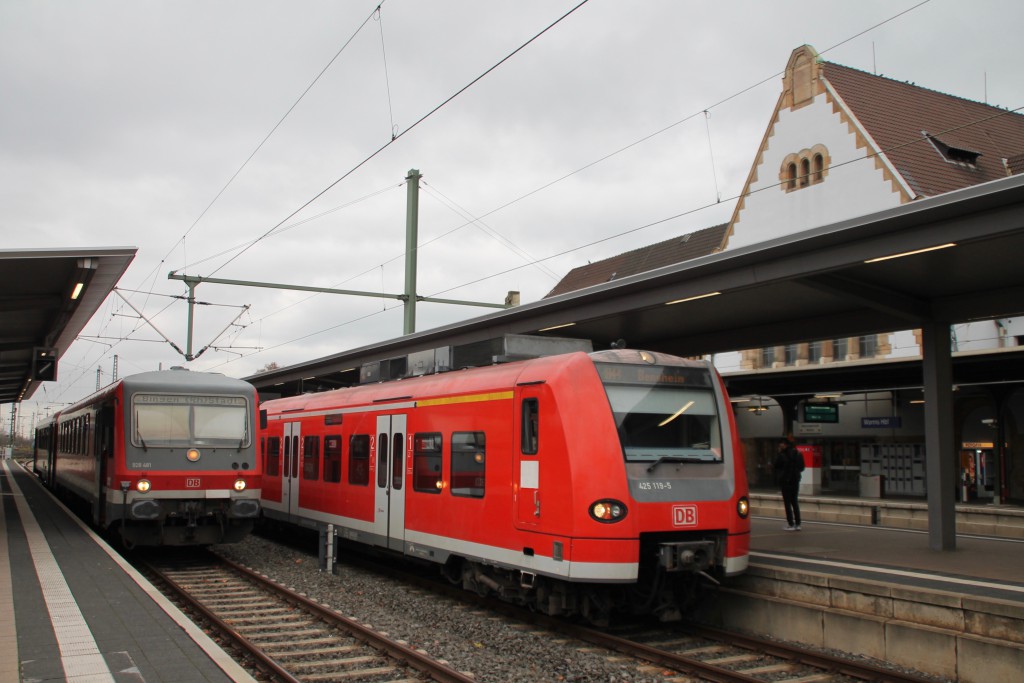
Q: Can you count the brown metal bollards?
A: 0